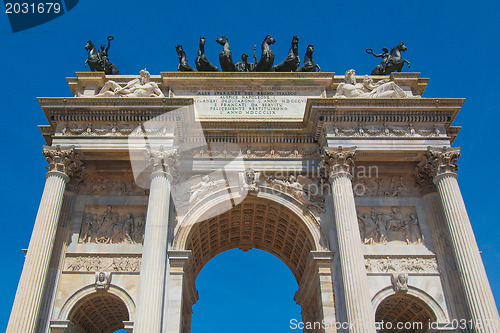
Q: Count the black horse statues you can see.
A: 8